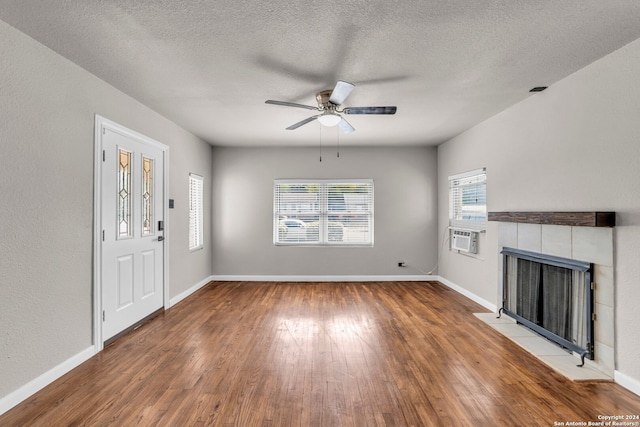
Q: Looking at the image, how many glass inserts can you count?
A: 2